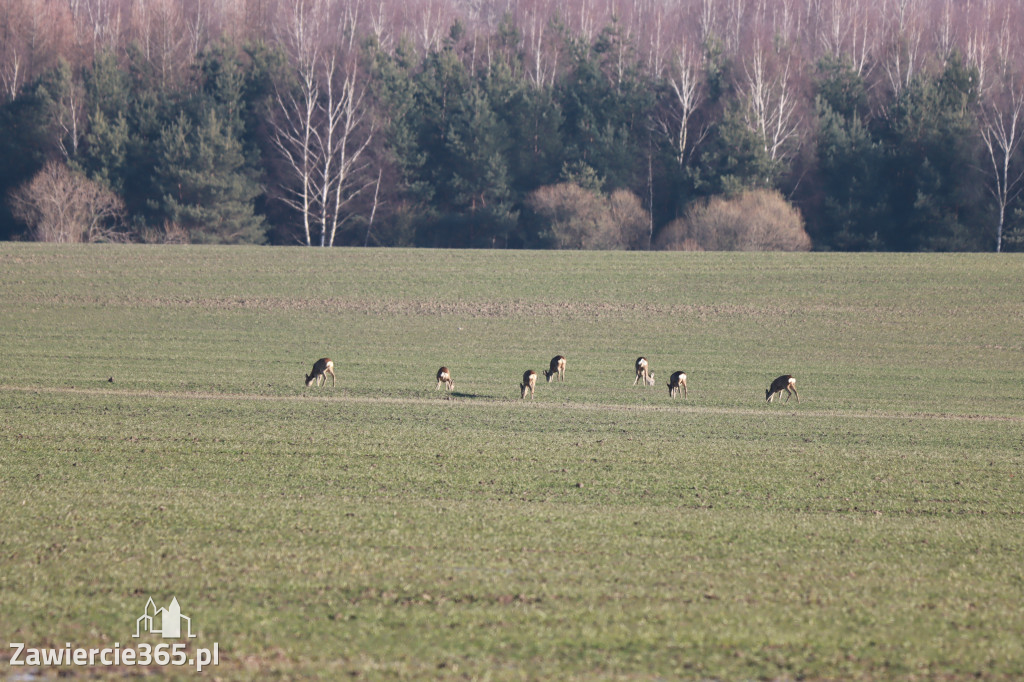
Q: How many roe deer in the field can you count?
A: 7